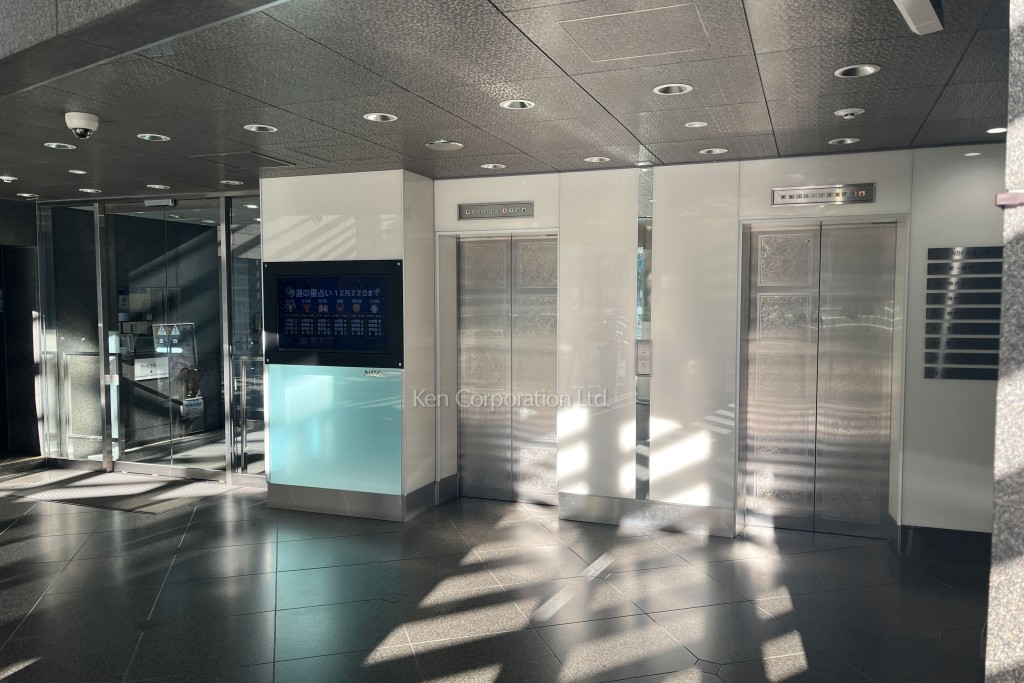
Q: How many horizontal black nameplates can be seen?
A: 9